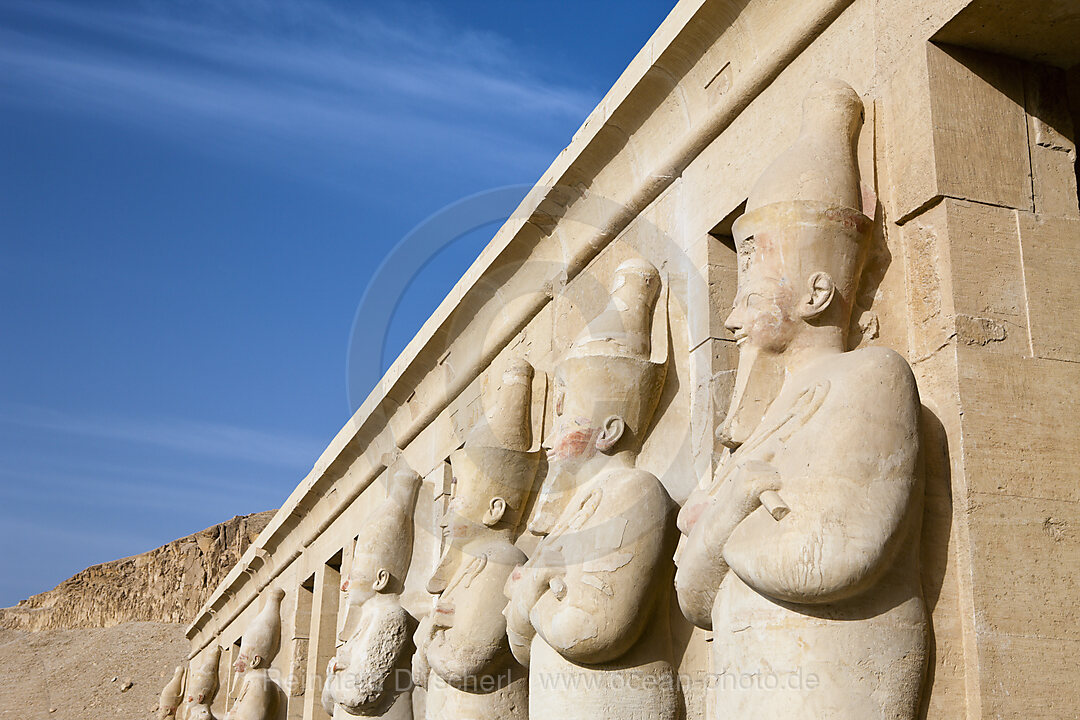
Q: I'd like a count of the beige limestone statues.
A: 7